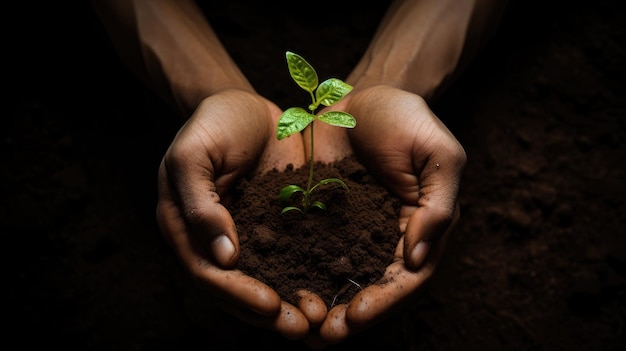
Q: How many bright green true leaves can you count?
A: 4